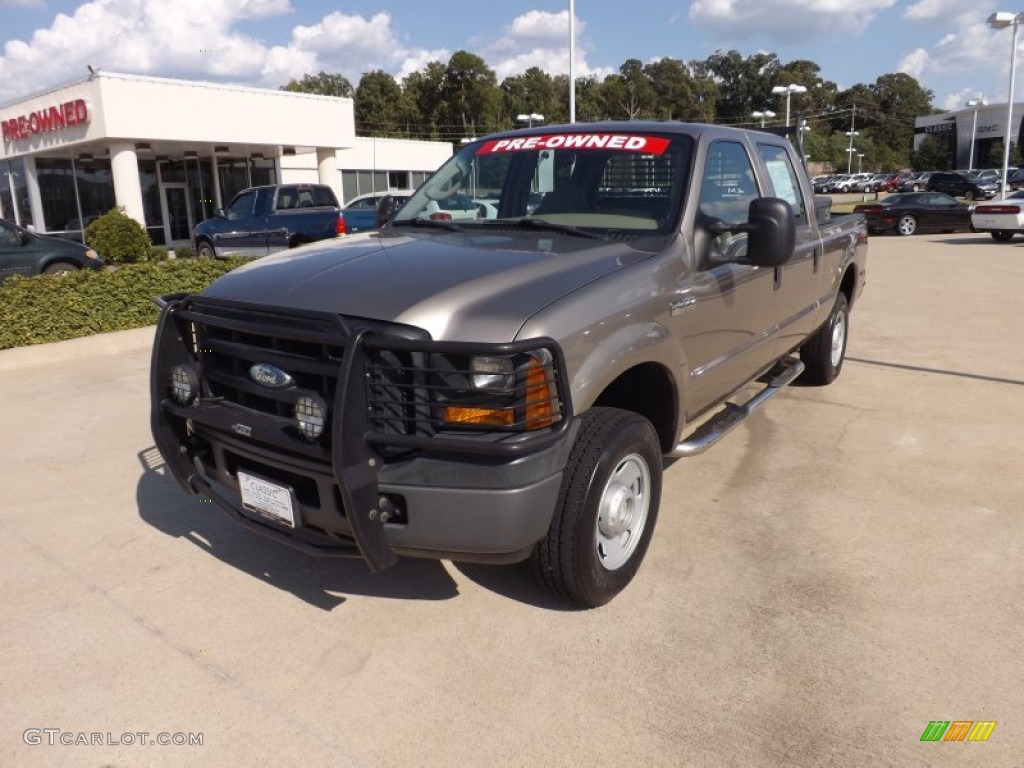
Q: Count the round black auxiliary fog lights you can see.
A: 2